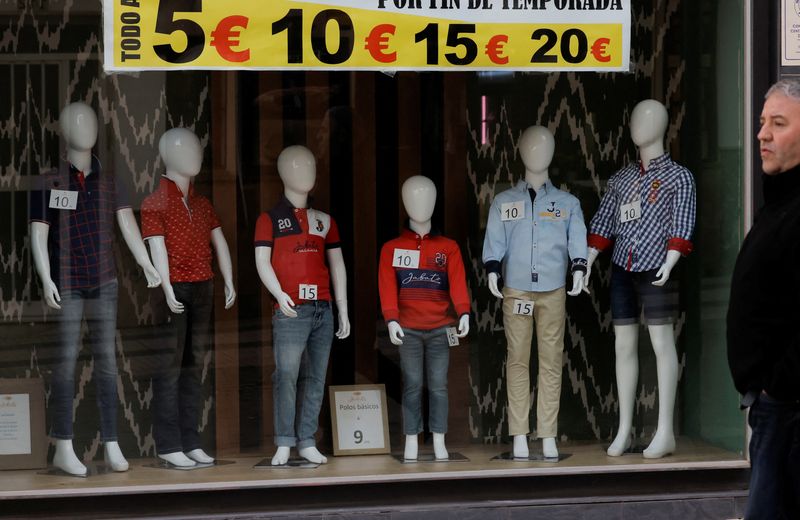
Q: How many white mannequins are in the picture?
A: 6